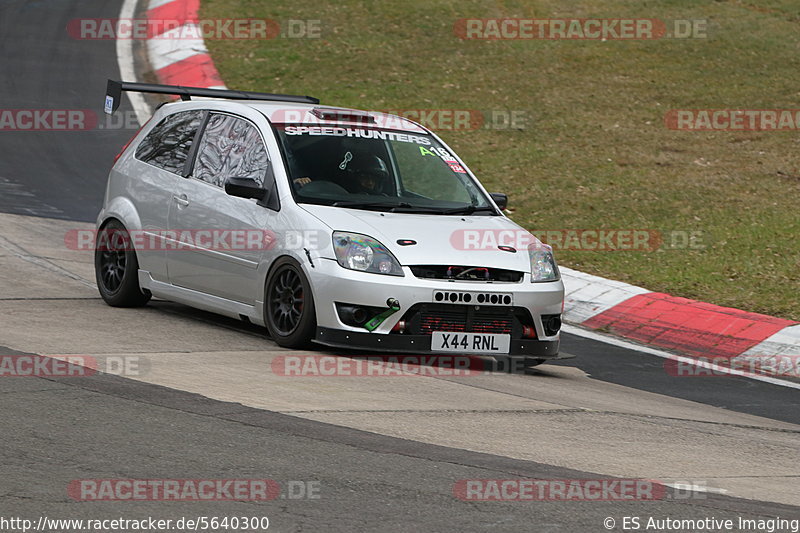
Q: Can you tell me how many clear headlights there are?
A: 2